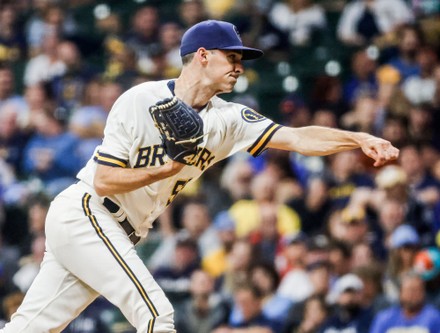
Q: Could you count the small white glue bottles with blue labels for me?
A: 0